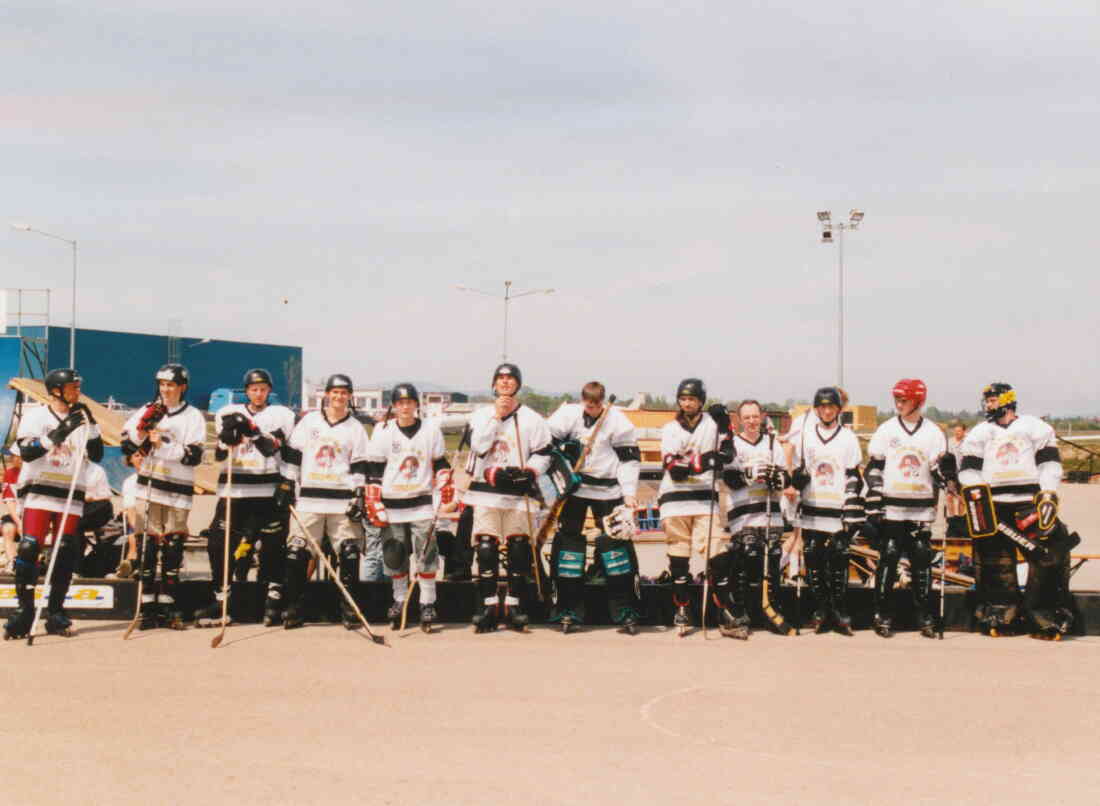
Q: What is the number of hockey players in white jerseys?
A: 12